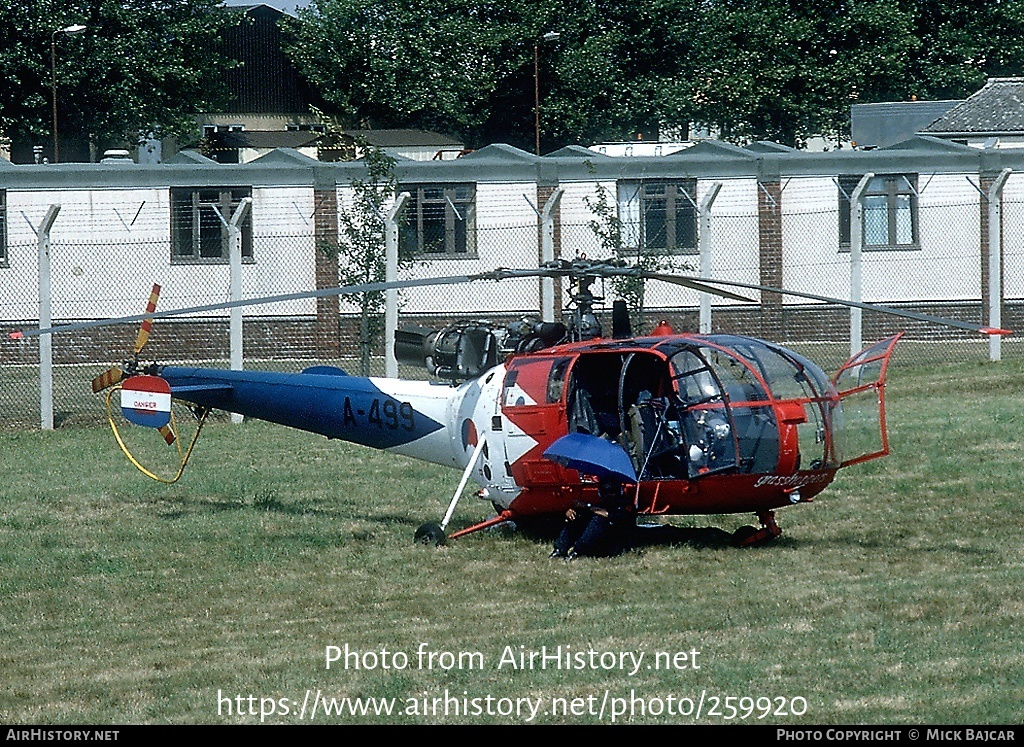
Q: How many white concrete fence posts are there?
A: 7